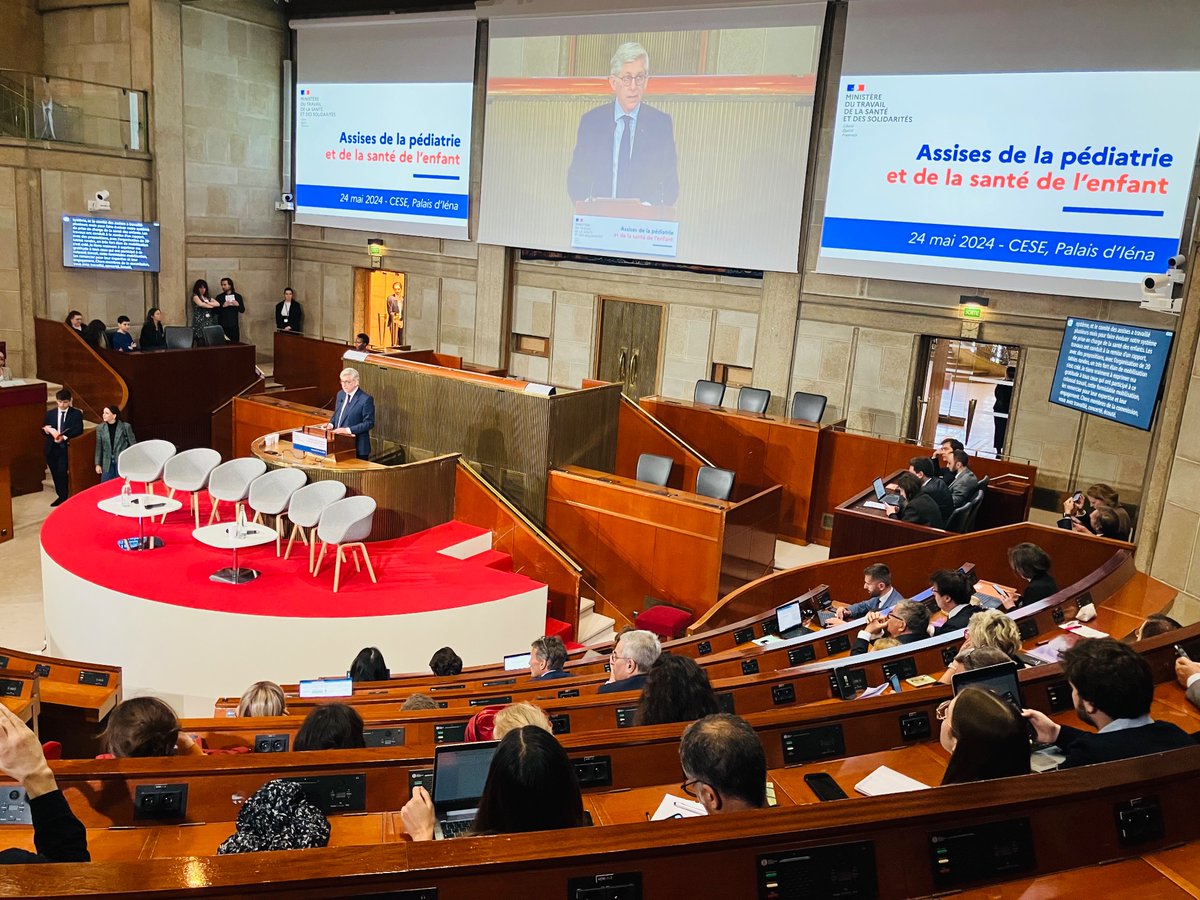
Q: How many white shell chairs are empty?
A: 6